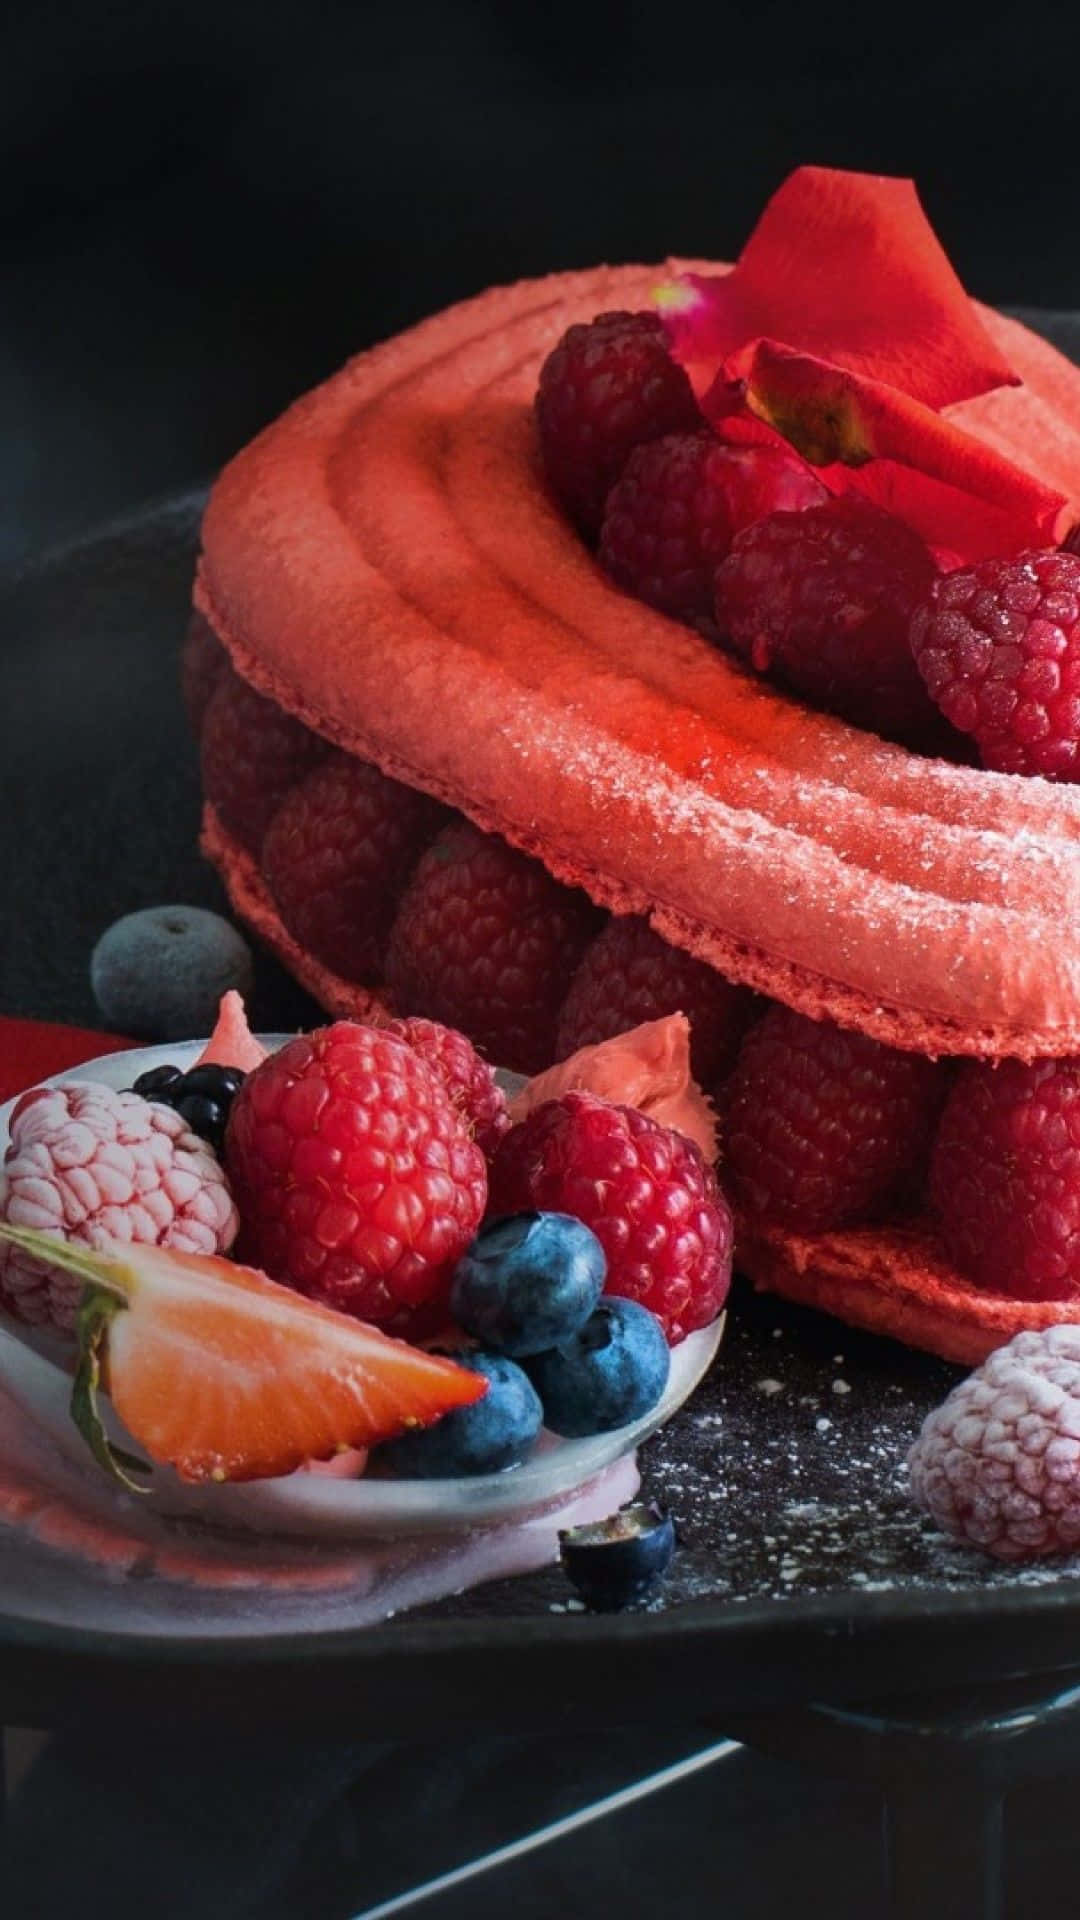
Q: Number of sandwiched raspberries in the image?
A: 7